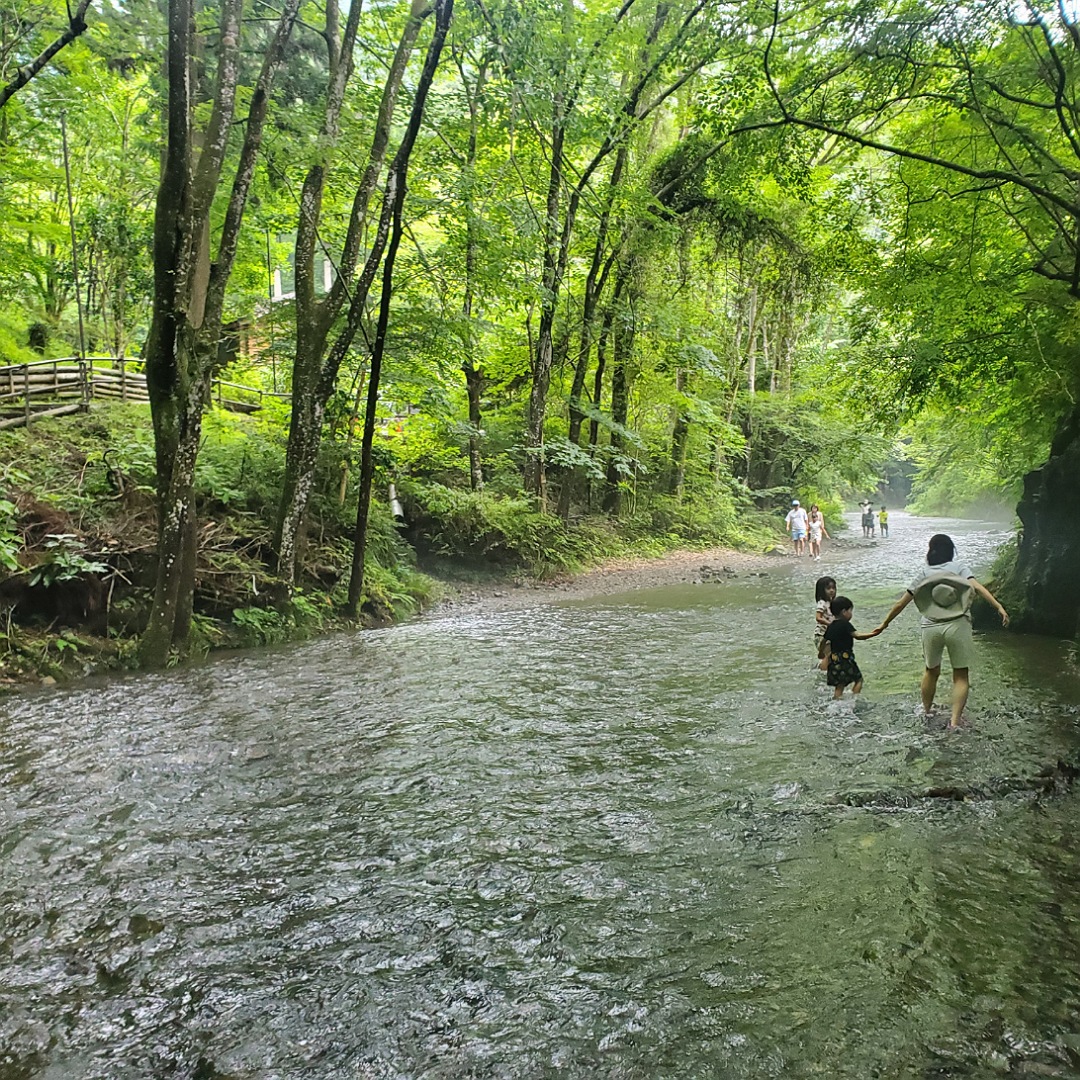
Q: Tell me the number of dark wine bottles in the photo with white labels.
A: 0